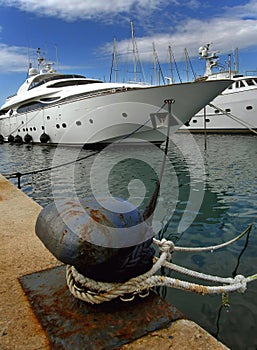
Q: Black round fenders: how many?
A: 5